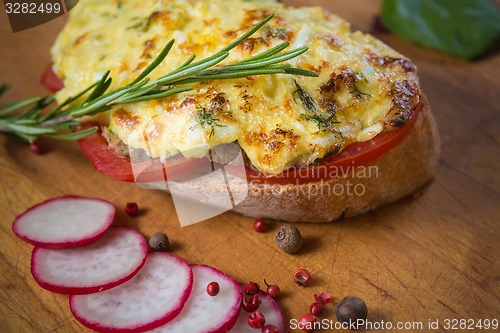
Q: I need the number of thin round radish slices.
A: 5